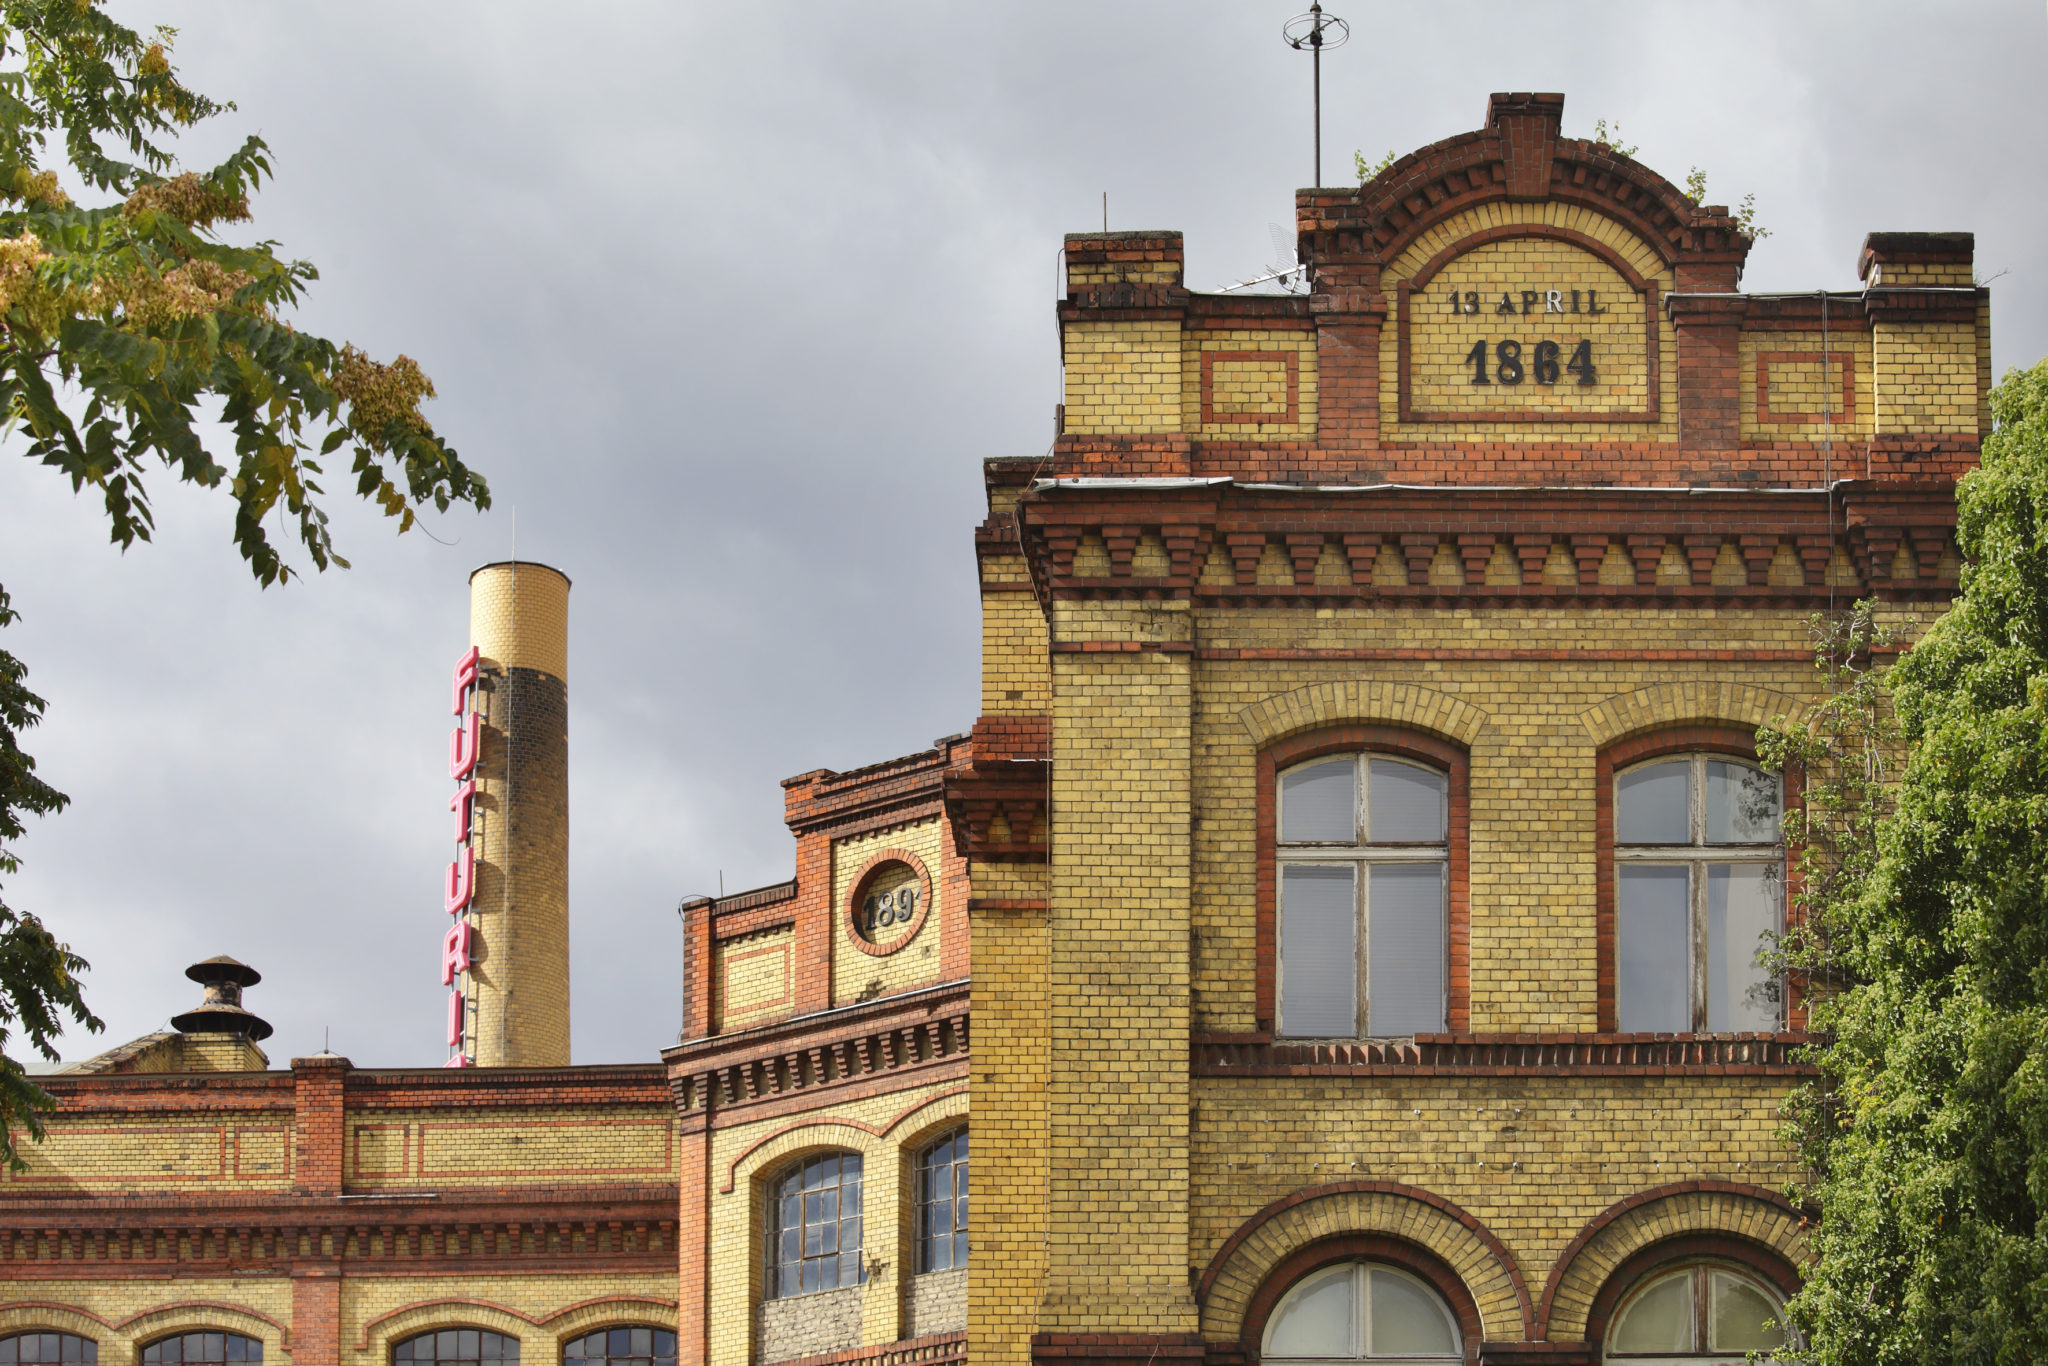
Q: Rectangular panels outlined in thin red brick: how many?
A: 7